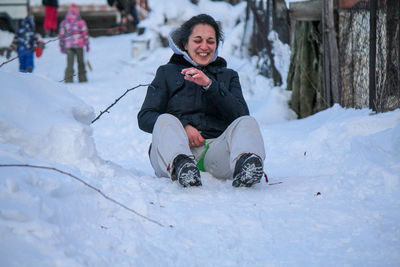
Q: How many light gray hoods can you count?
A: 1